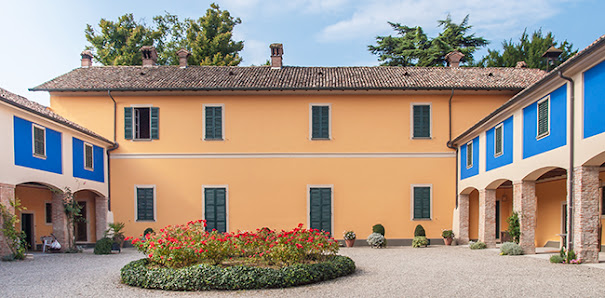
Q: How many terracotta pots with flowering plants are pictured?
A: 2